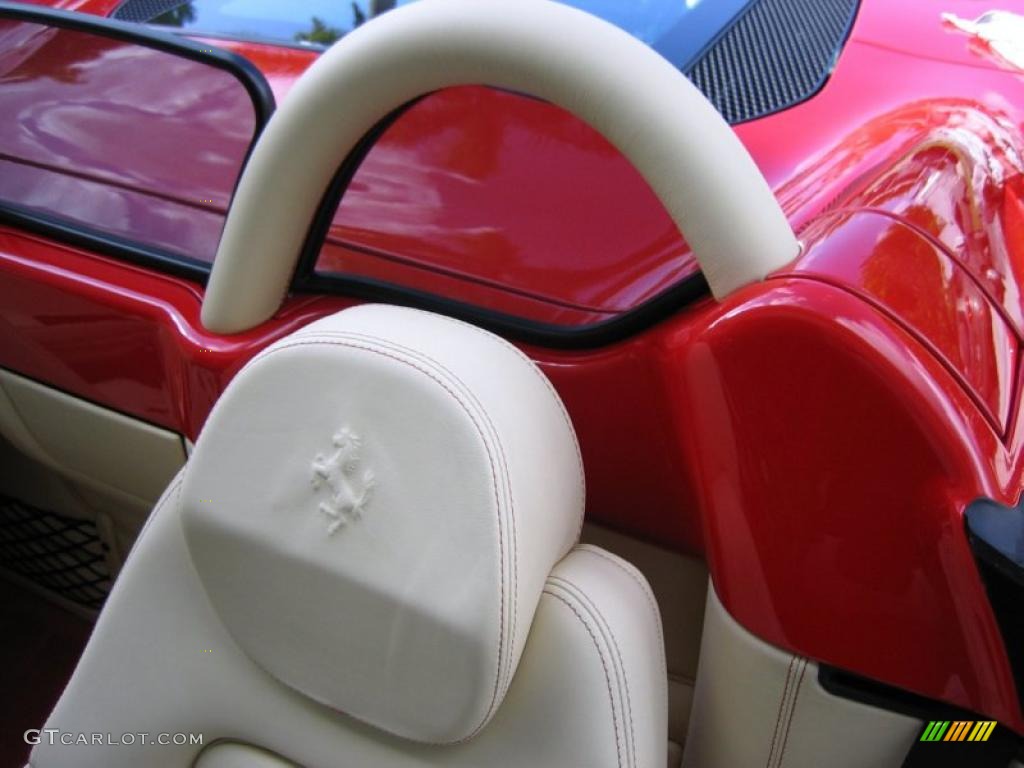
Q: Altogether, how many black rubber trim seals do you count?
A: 2